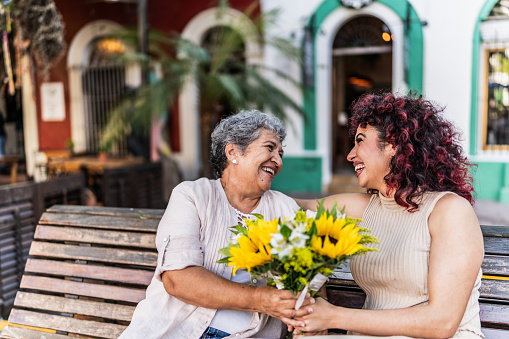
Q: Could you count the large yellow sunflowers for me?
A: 2